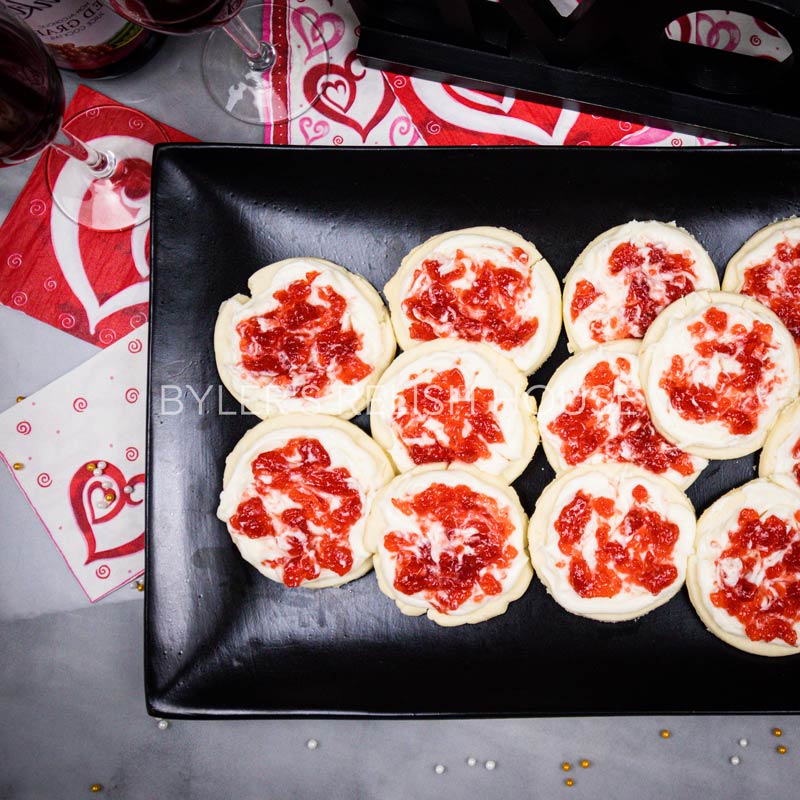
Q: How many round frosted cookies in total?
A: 12